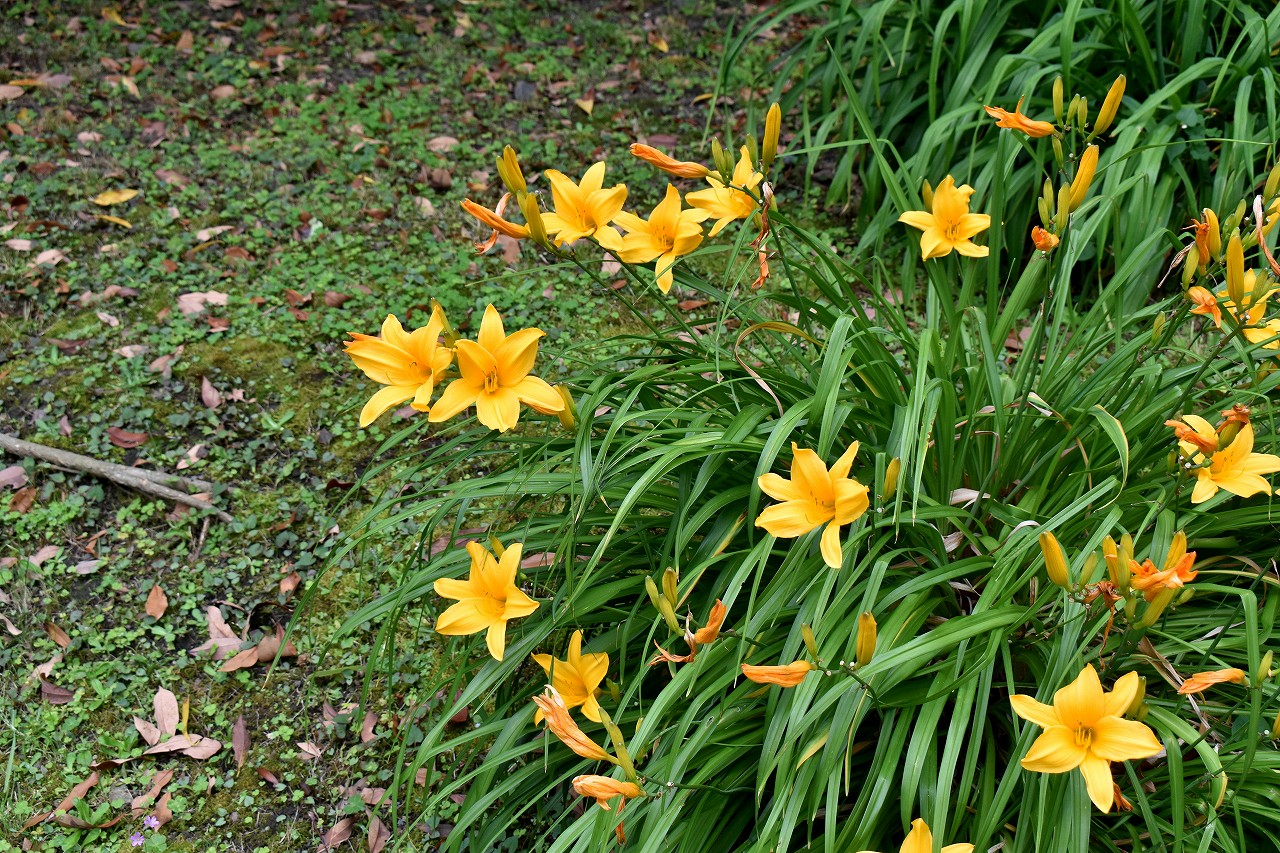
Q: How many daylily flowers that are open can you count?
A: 13